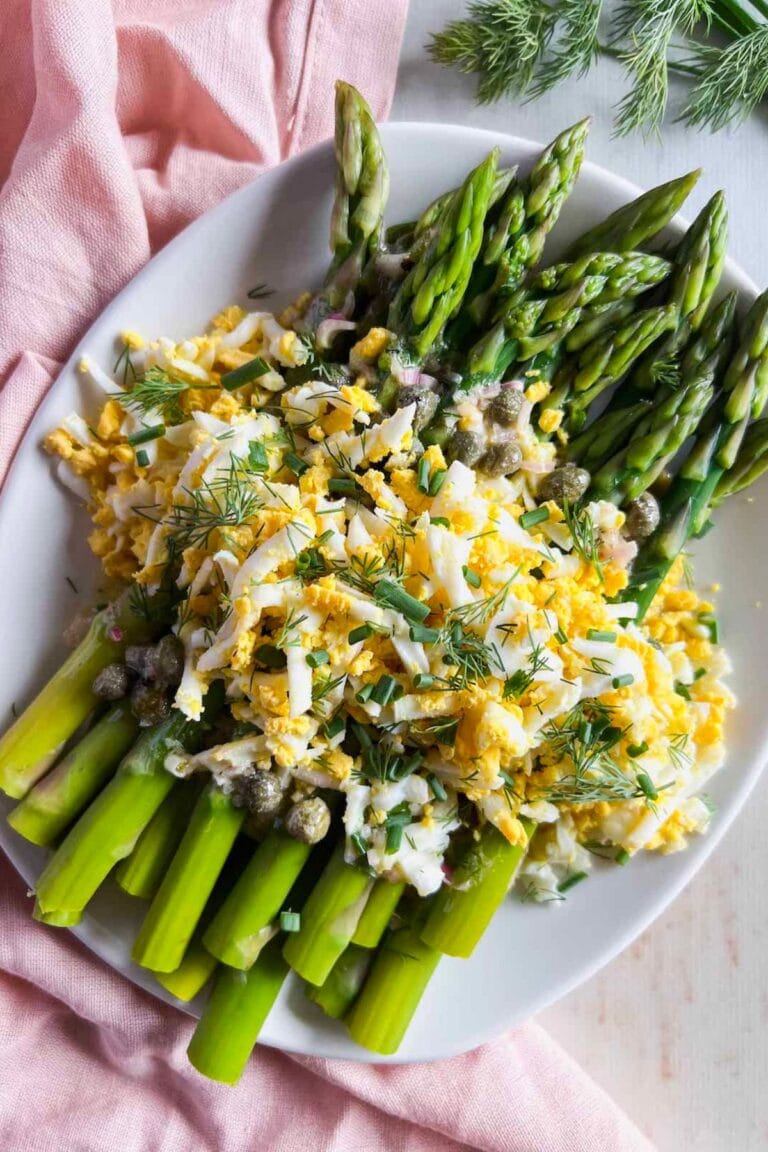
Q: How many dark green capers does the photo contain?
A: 12